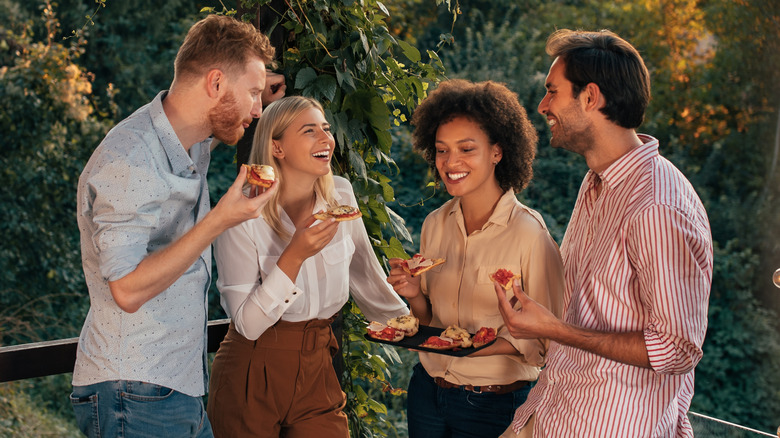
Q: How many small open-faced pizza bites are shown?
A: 9